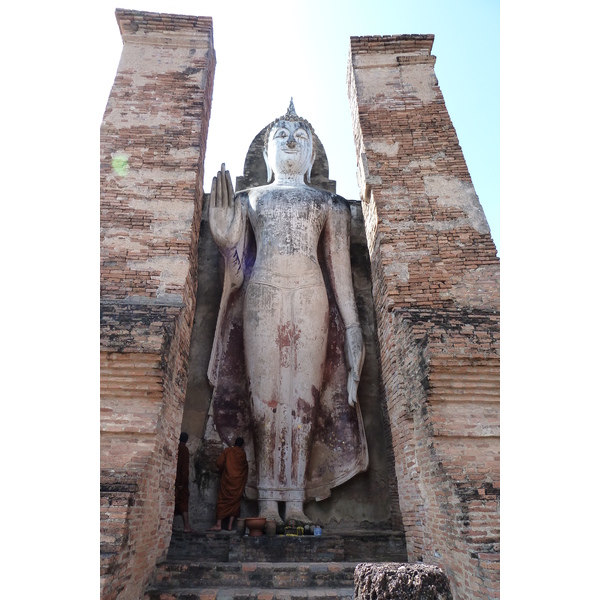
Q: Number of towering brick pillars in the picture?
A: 2